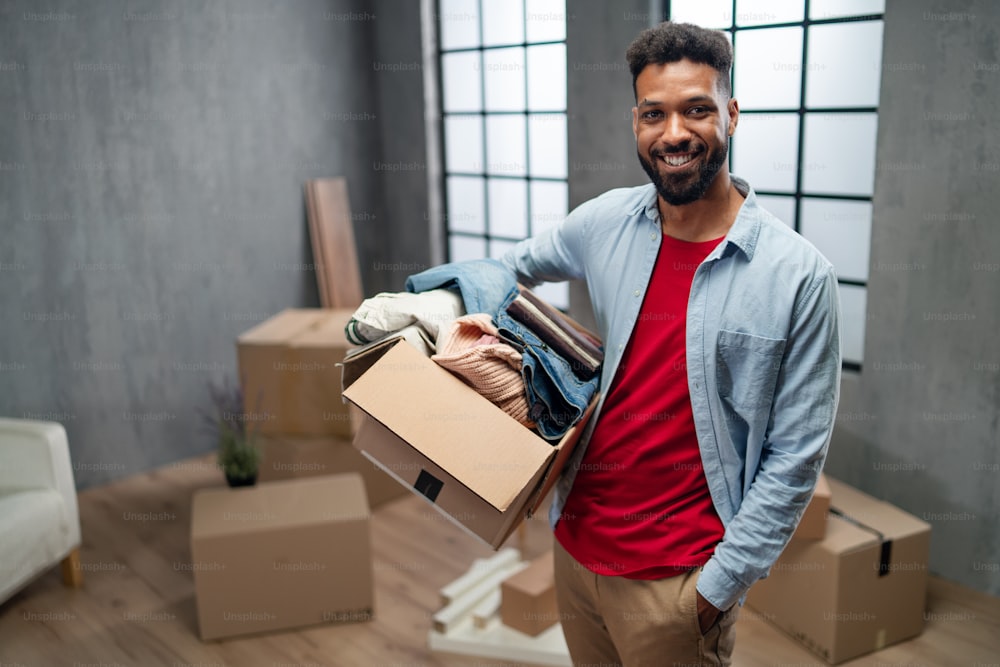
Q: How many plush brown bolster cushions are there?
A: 0